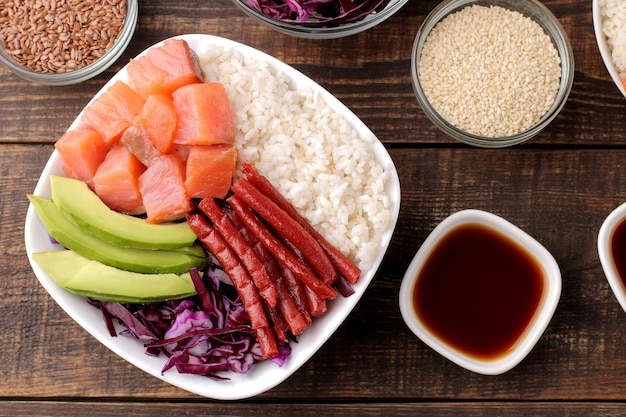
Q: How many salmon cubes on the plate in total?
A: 8